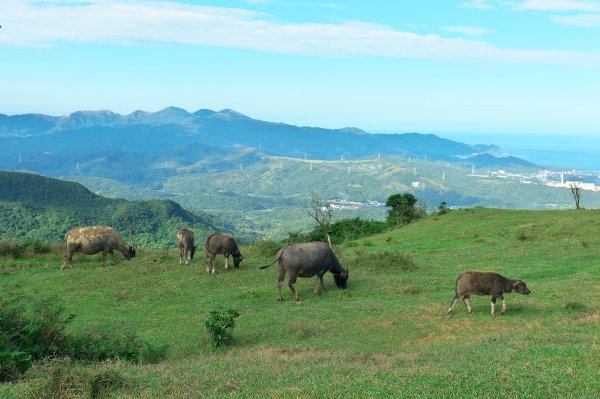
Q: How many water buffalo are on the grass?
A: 5